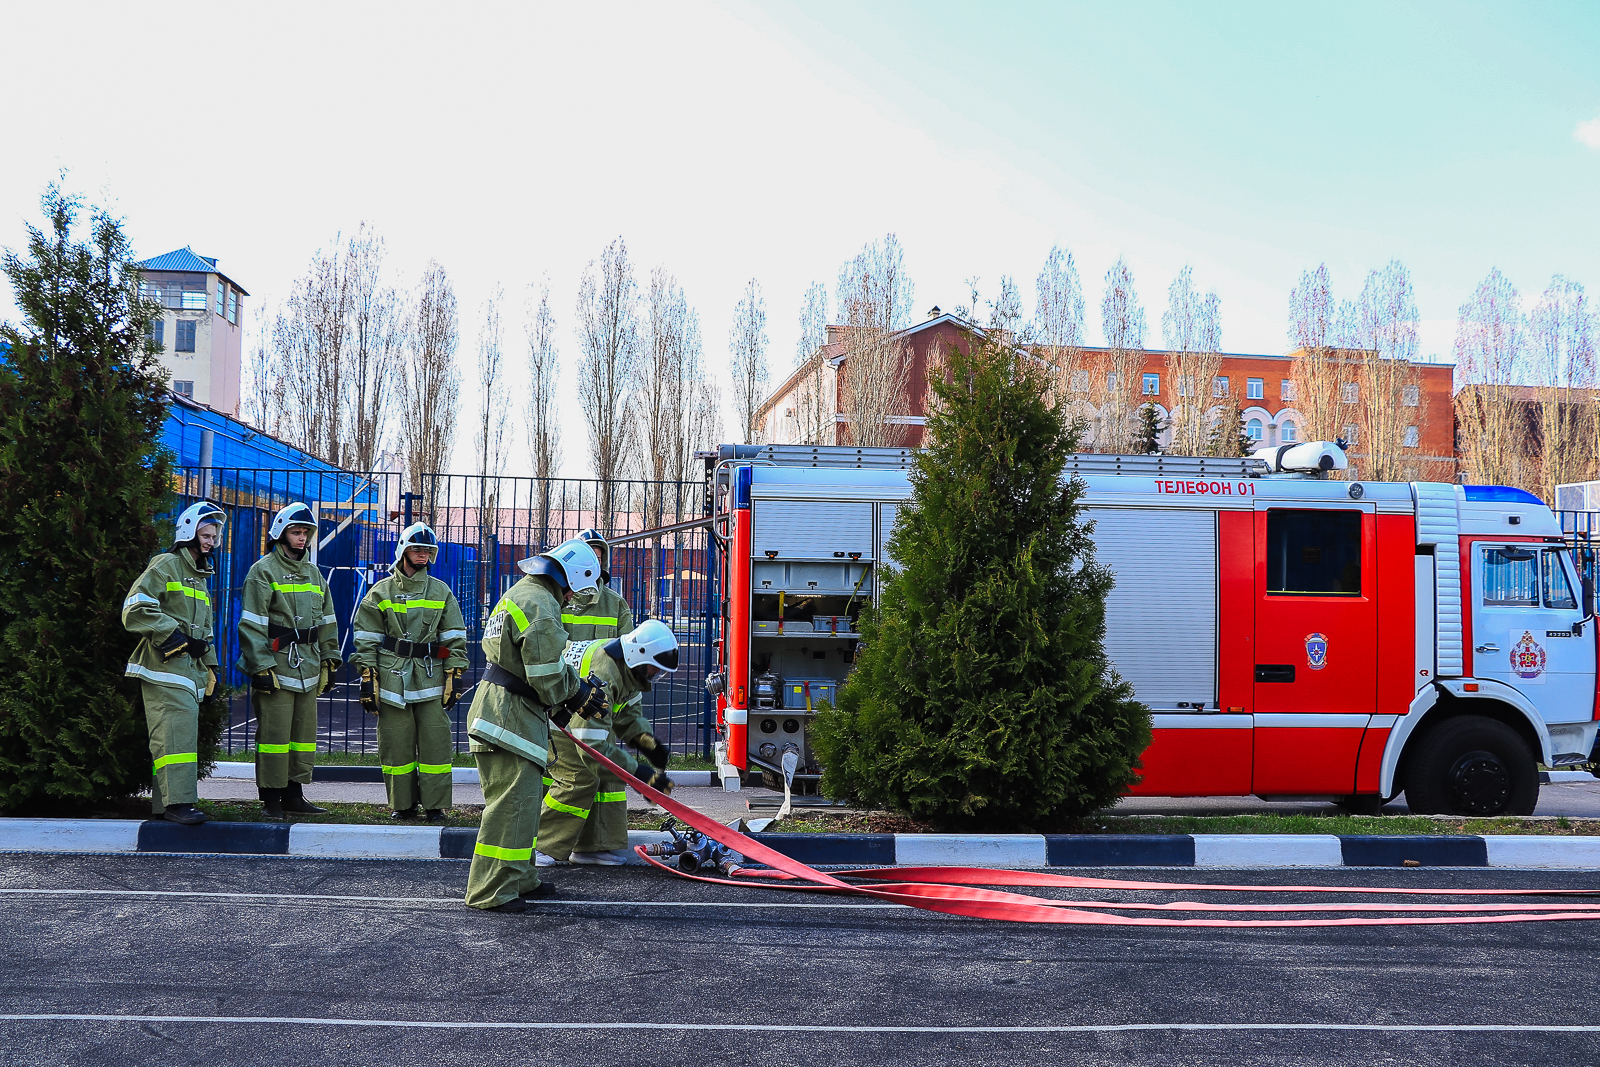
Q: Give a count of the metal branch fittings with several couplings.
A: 1